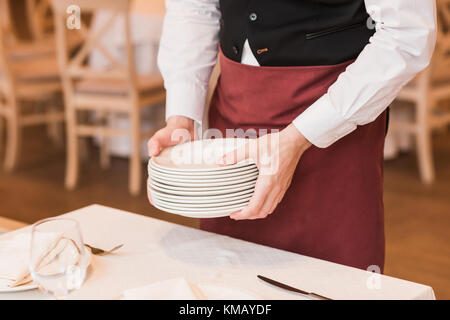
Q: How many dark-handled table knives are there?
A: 1